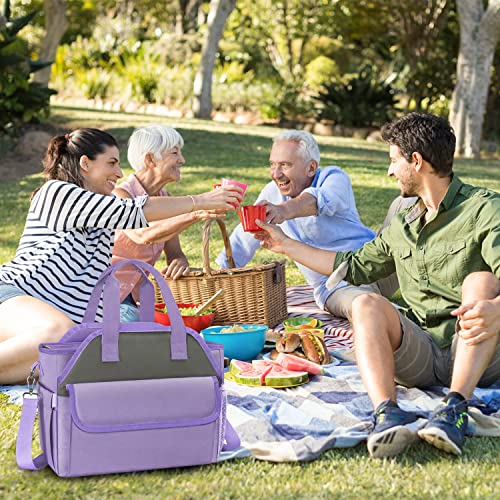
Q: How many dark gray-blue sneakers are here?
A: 2